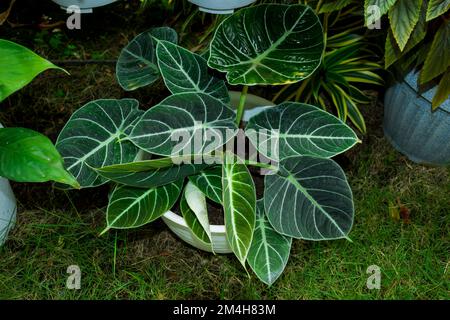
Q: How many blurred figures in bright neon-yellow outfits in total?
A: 0